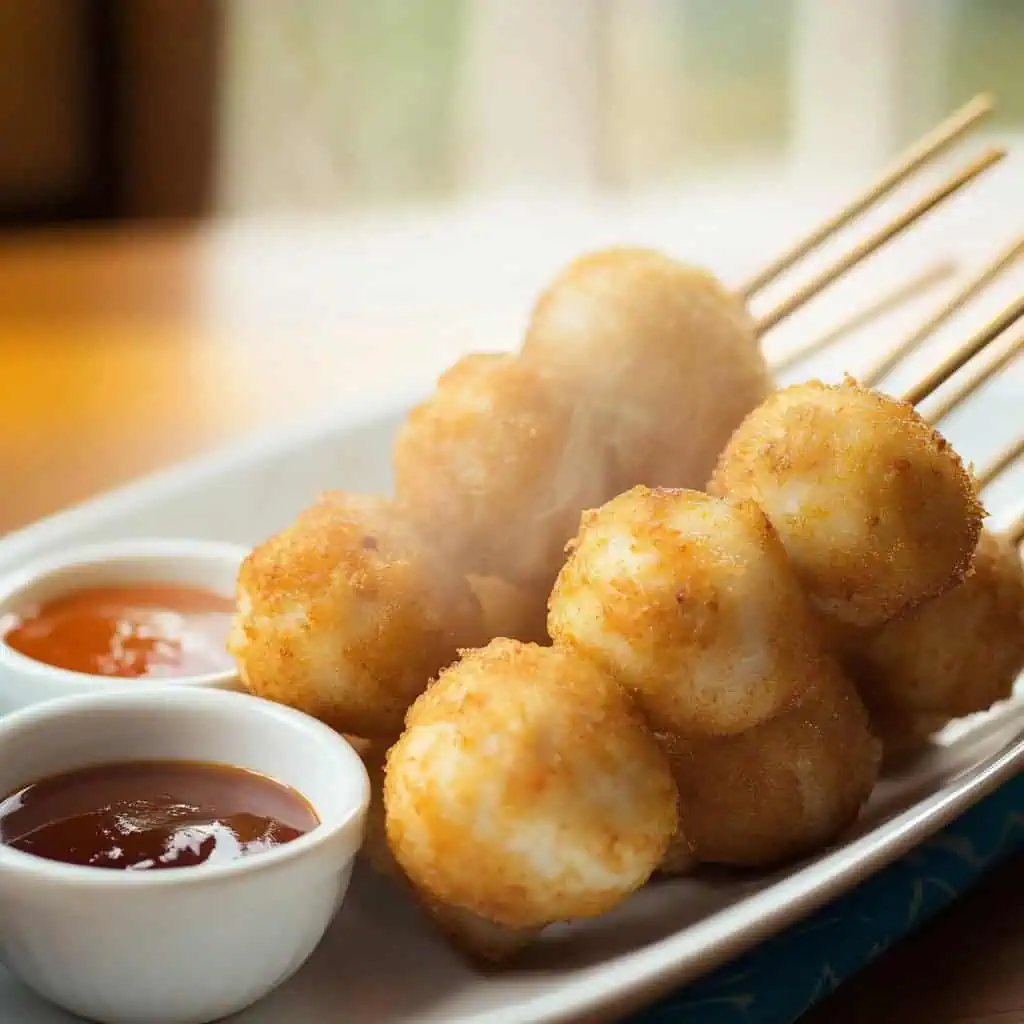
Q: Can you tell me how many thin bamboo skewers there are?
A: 8